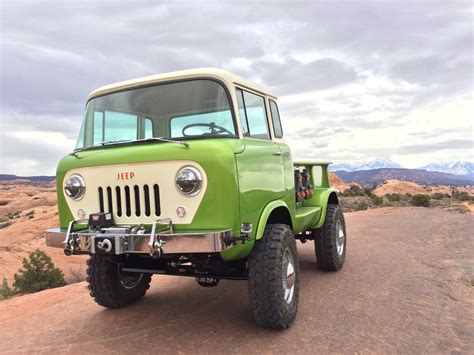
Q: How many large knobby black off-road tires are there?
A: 3